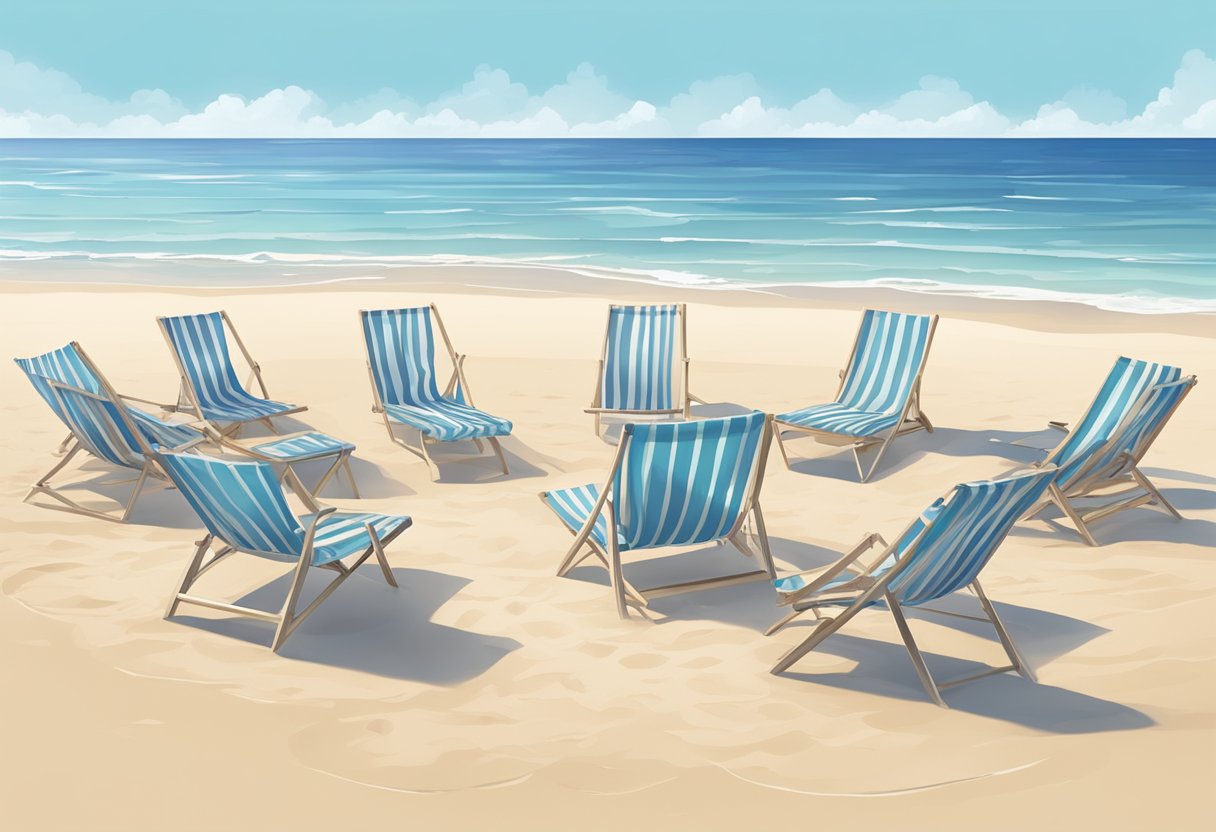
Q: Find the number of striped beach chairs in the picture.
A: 9